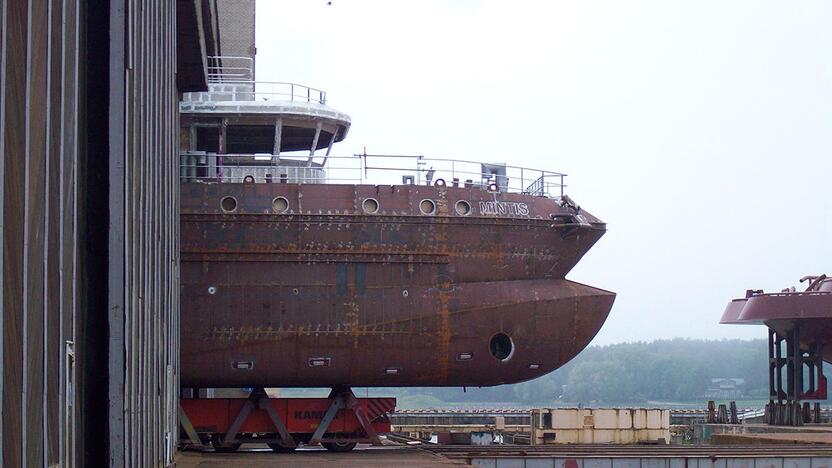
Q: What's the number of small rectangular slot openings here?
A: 5